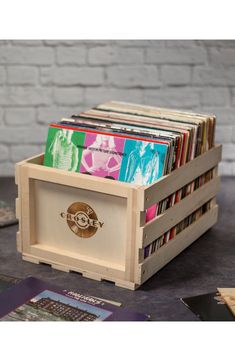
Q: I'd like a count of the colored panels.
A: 3